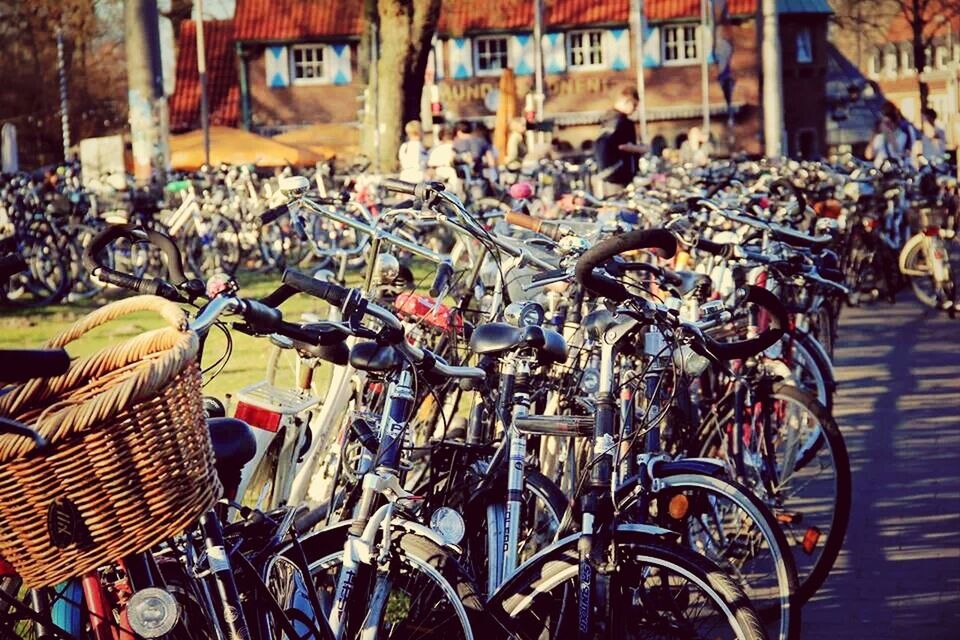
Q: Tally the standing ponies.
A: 0